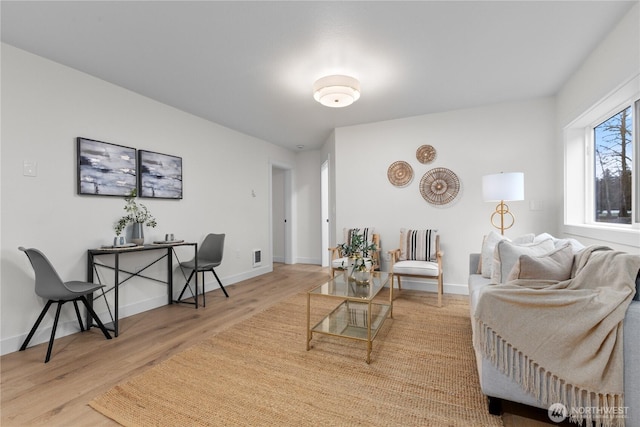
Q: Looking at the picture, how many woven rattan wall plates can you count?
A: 3